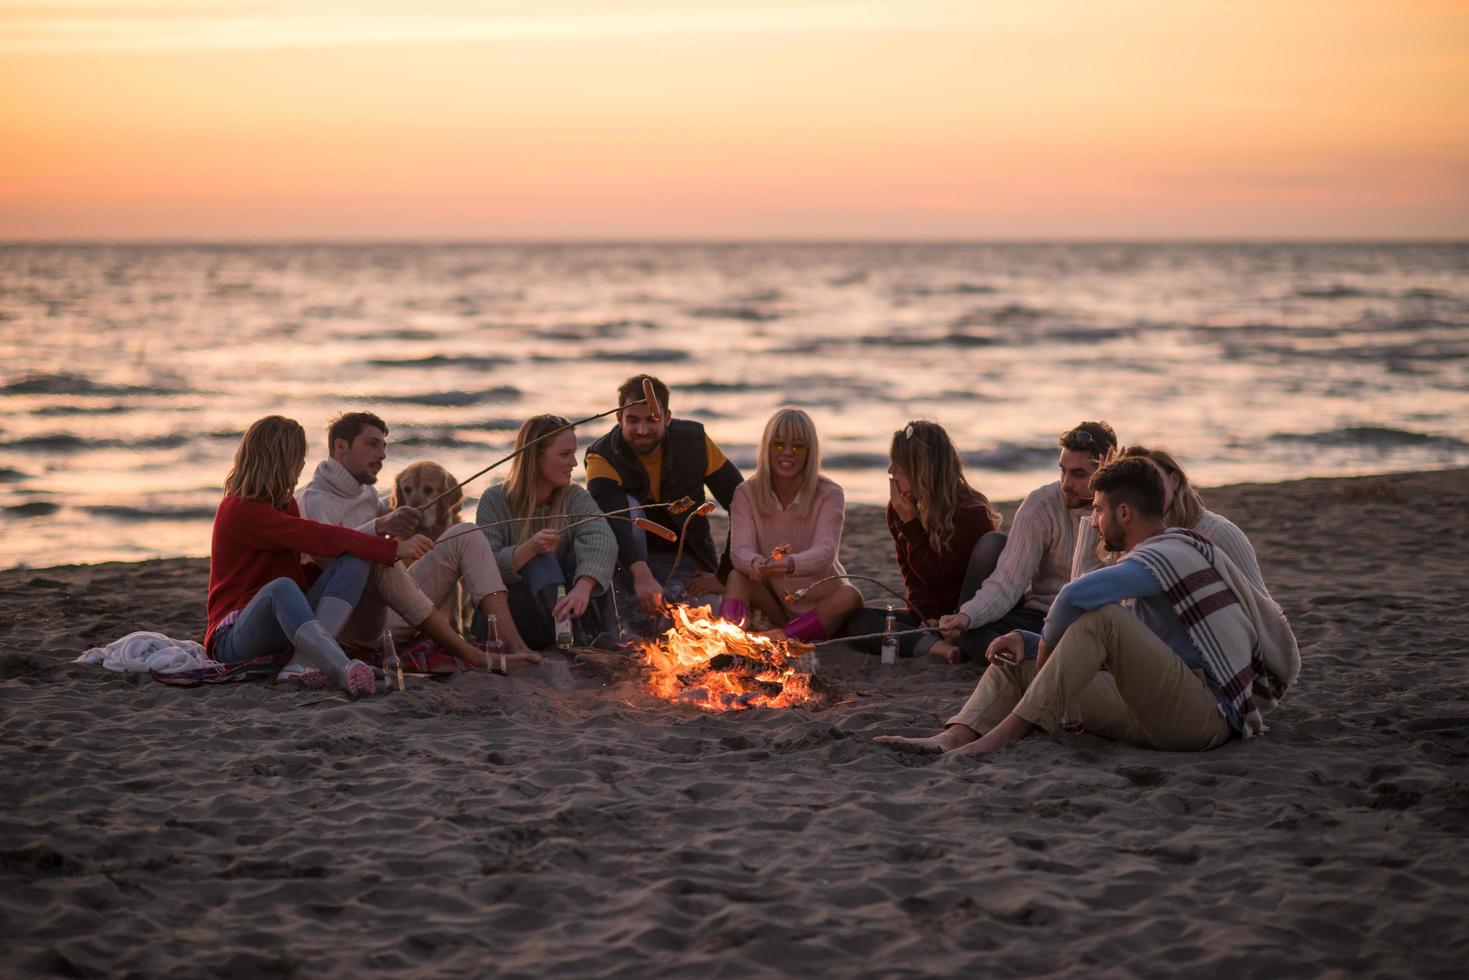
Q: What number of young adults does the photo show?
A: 9